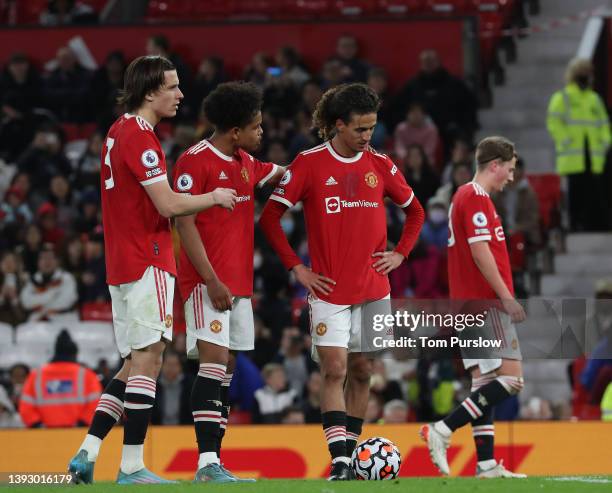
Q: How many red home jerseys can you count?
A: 4